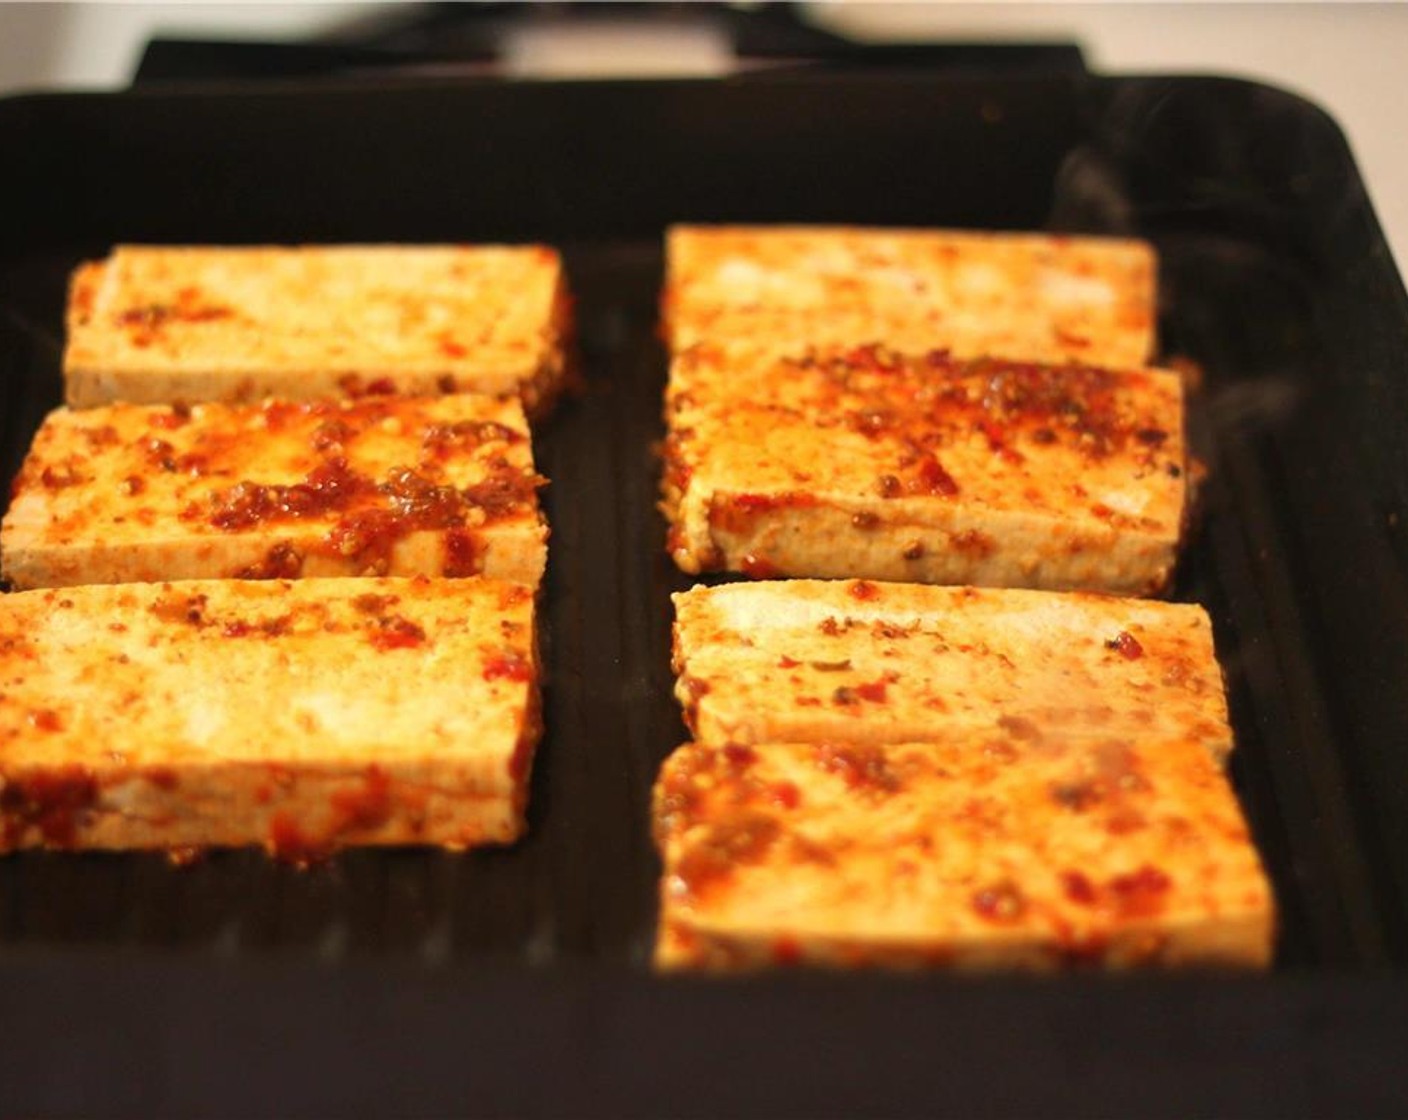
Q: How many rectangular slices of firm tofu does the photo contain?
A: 7